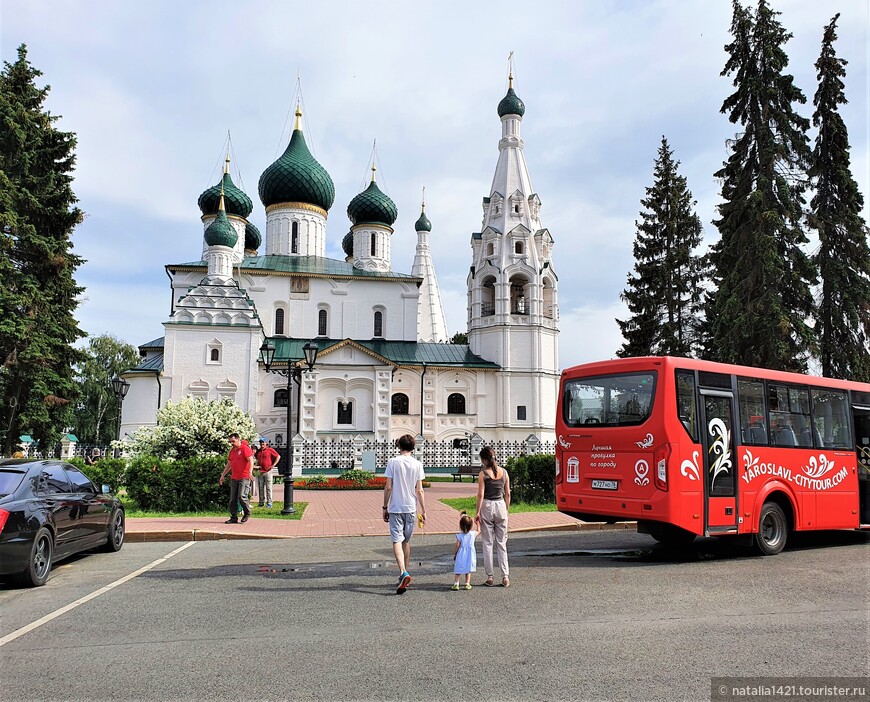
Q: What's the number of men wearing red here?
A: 2